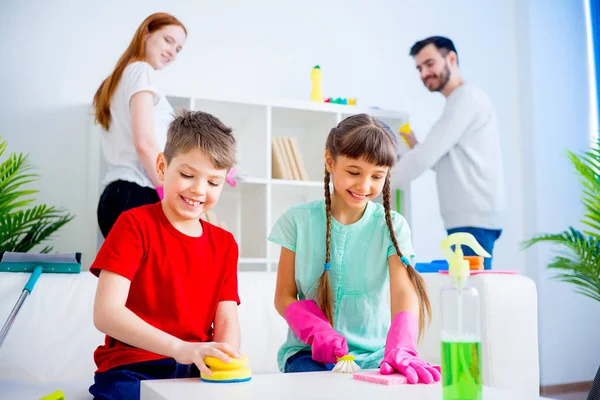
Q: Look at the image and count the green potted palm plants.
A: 2